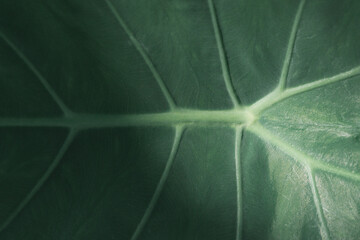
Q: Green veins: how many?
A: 11